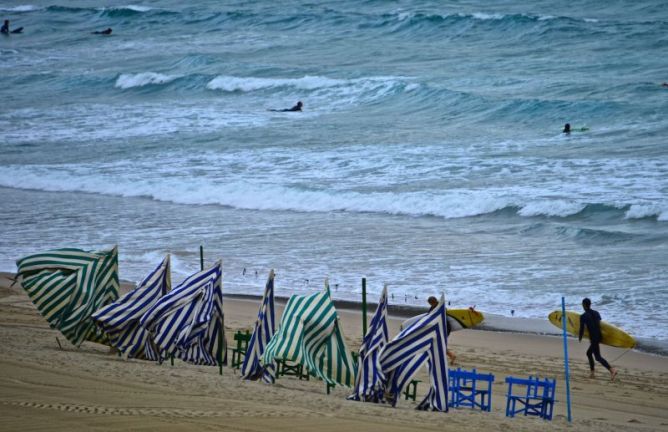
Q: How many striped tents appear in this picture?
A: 7